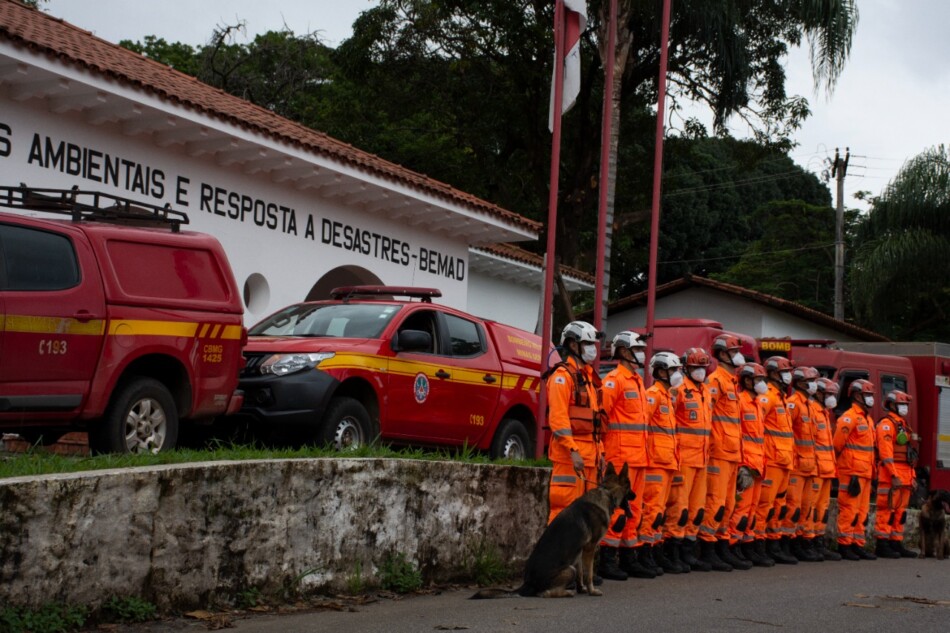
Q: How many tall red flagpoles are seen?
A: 3